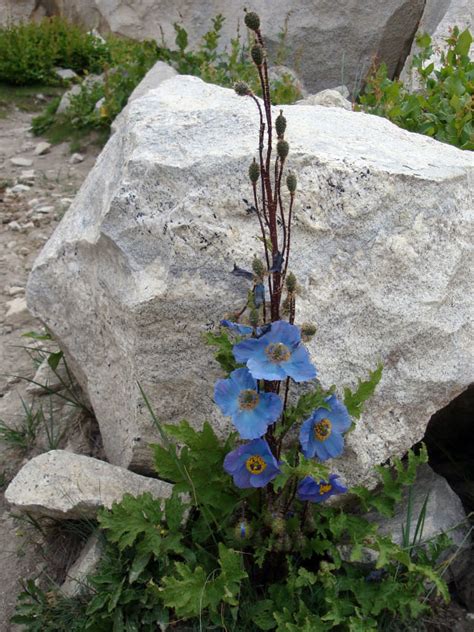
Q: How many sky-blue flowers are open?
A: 5